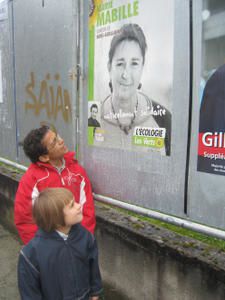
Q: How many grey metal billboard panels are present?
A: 4